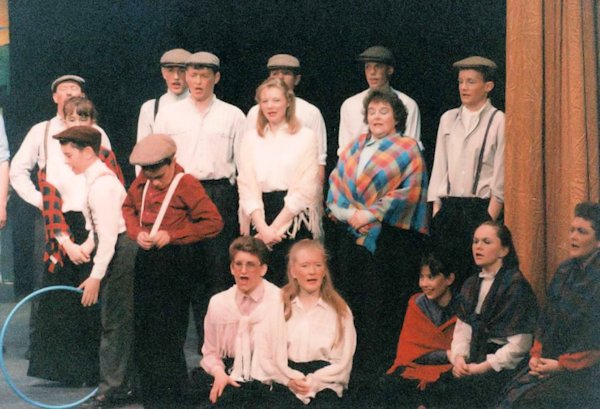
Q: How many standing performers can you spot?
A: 11